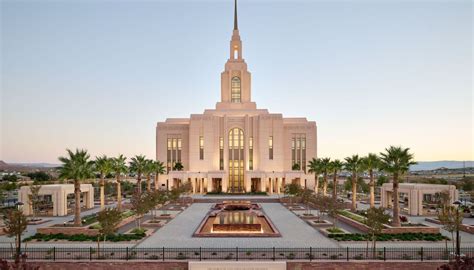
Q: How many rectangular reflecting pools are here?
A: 1